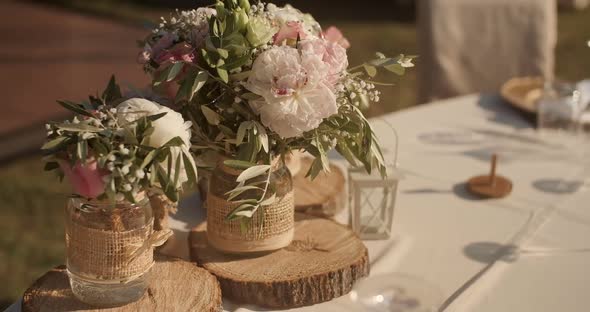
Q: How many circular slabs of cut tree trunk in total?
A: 3